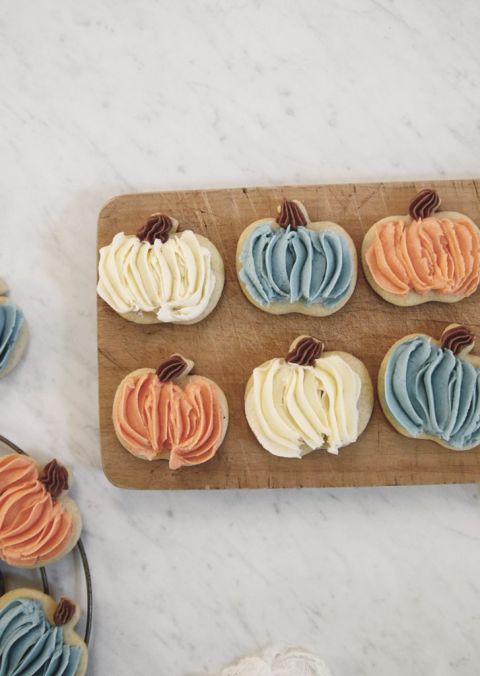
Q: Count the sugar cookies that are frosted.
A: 9